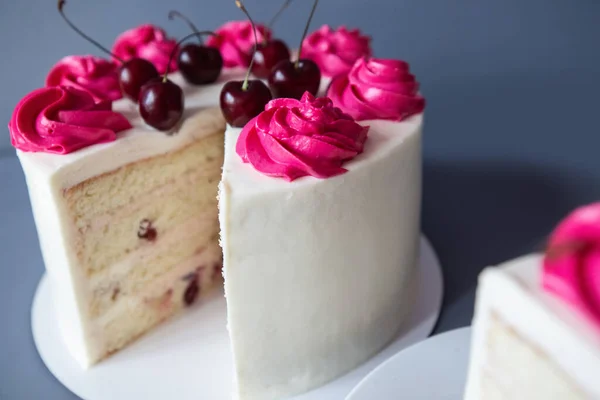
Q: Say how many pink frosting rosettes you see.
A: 8